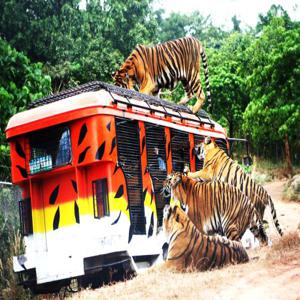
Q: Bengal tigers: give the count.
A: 4